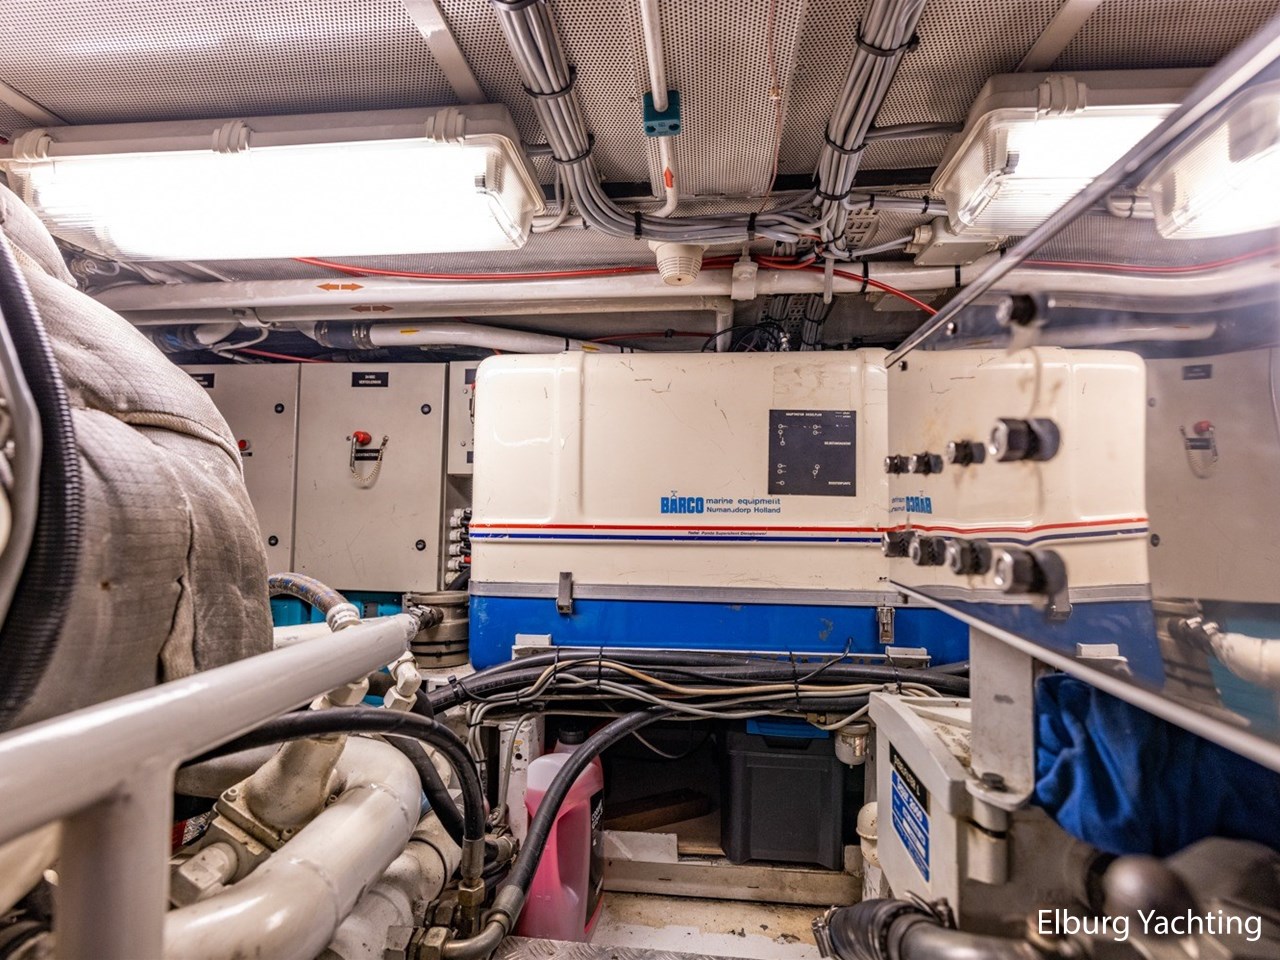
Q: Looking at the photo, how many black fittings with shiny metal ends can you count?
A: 9